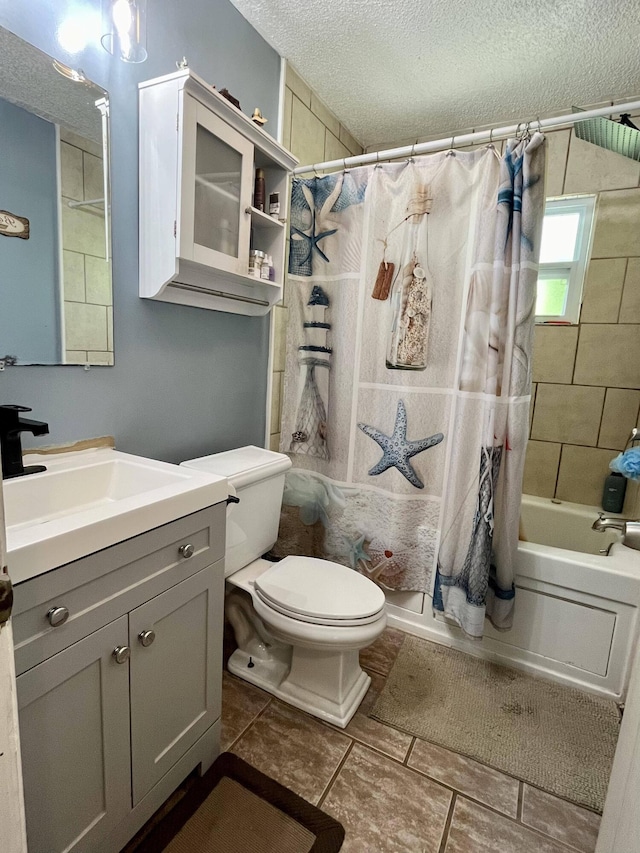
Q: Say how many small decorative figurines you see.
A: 3